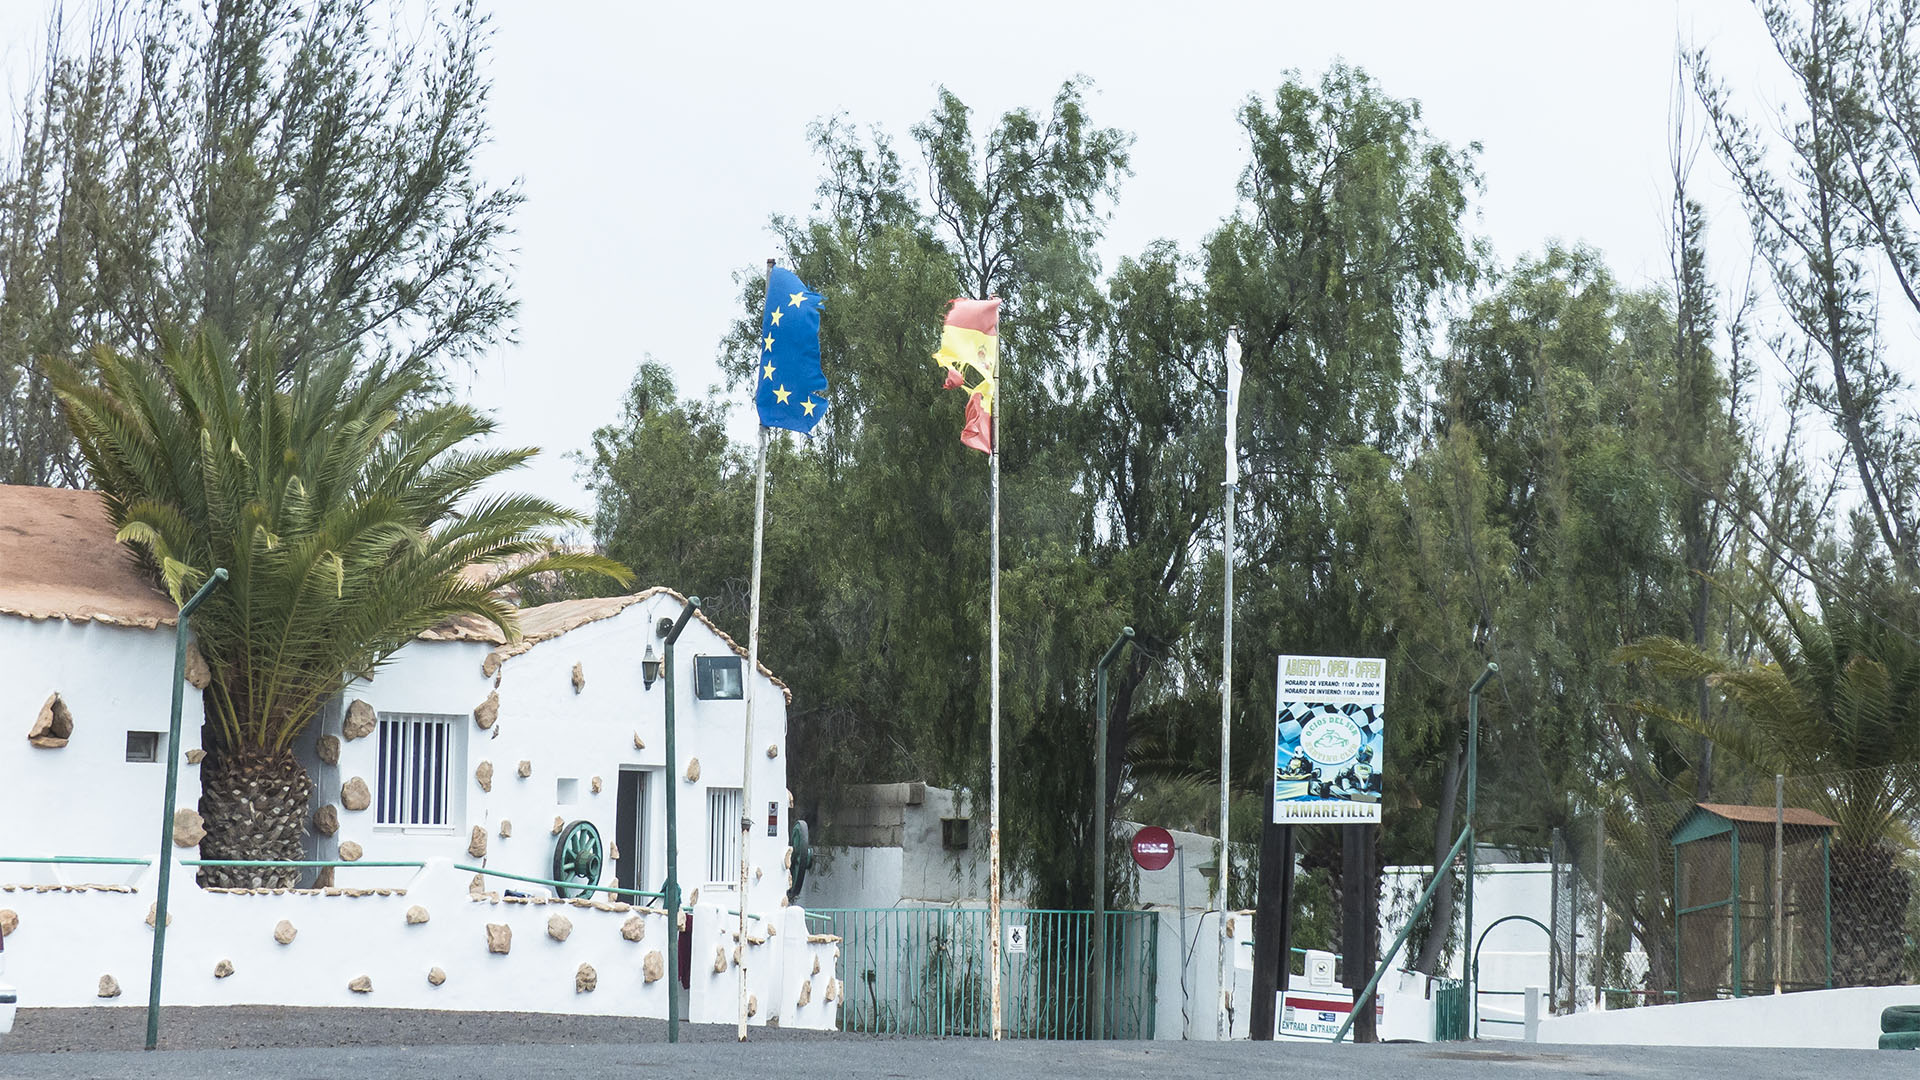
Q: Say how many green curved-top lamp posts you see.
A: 4